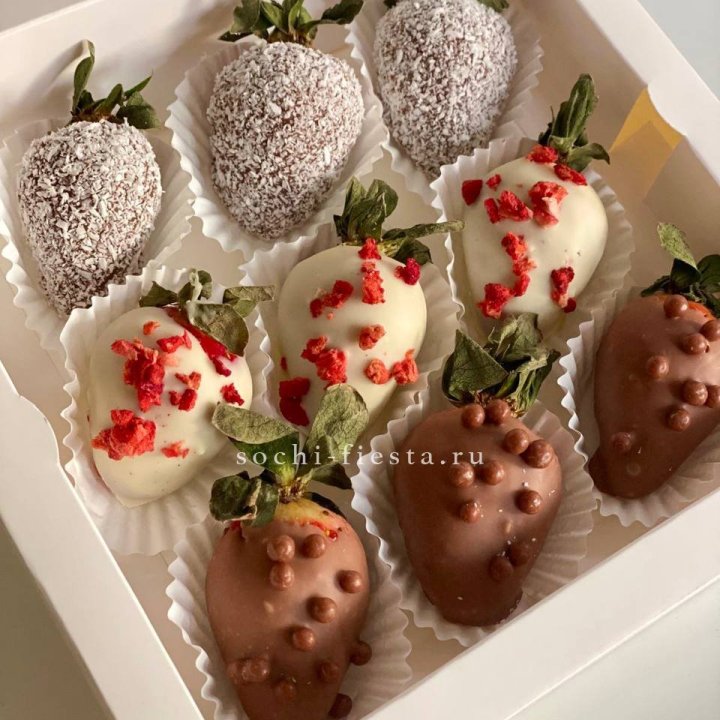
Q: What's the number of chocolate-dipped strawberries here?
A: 9